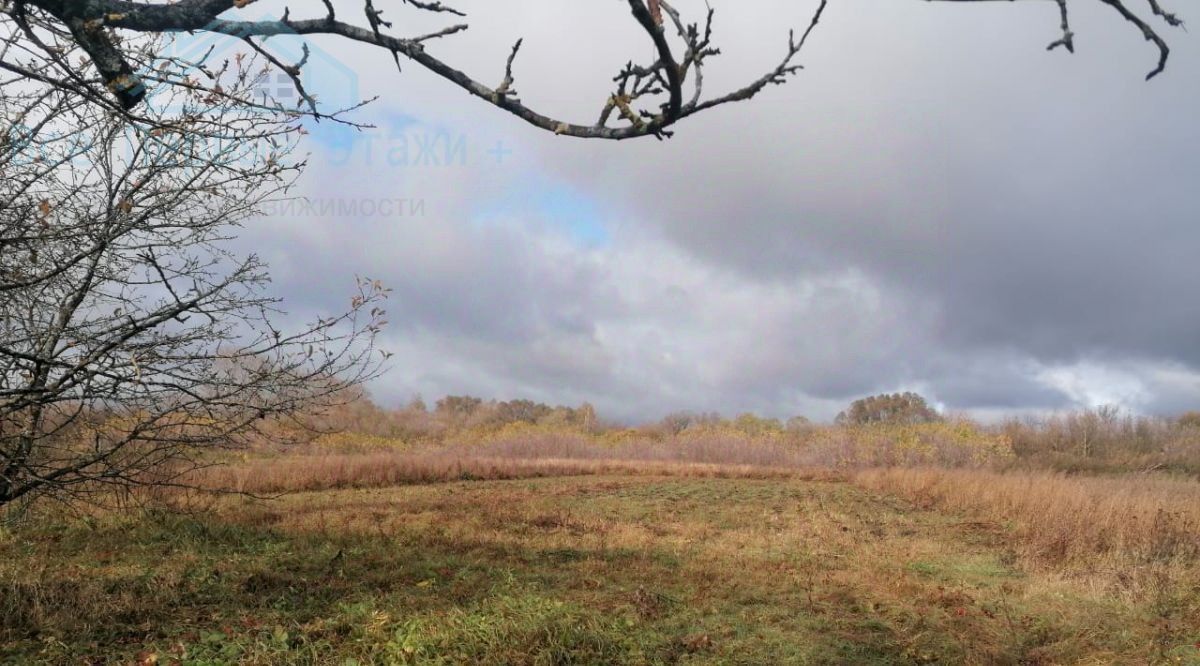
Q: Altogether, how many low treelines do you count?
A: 1